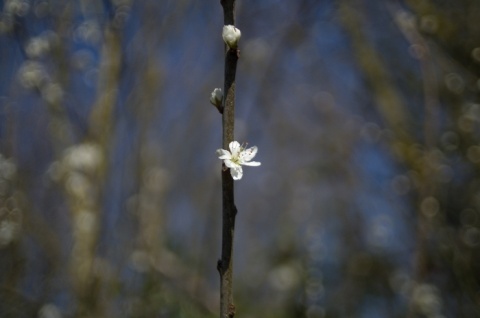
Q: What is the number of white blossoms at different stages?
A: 3